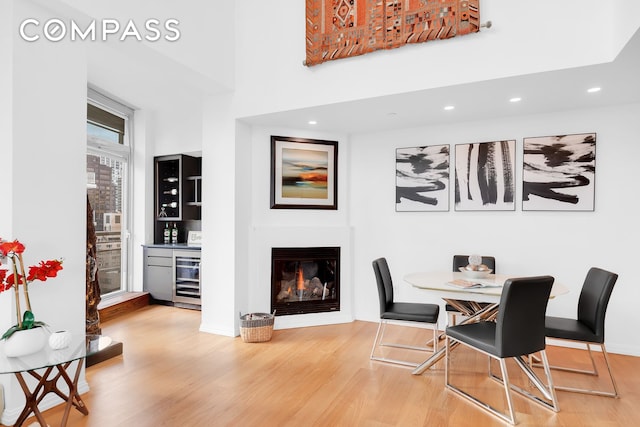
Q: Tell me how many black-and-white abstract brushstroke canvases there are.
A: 3